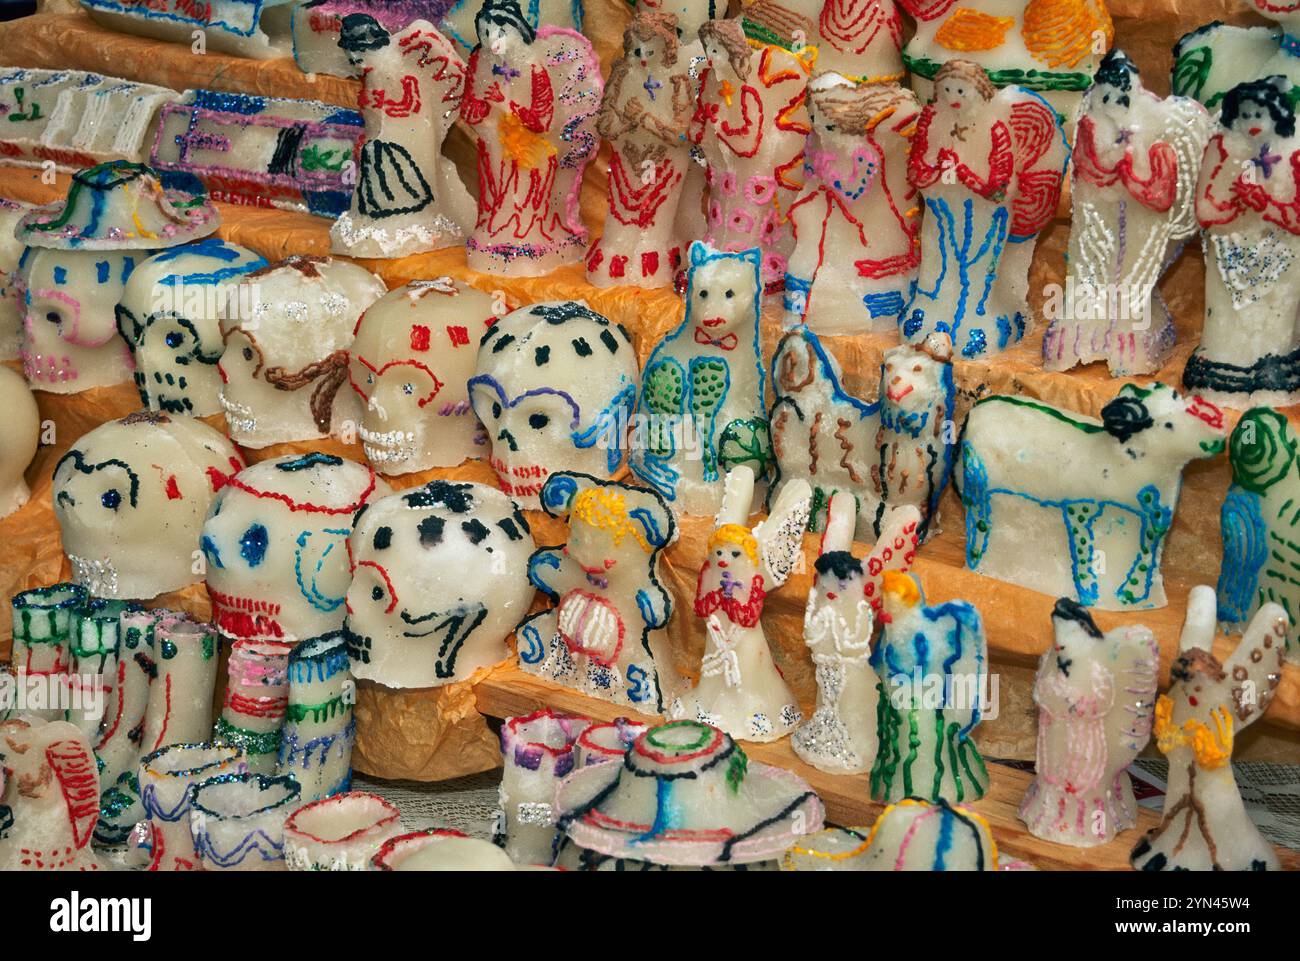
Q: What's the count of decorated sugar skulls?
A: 8